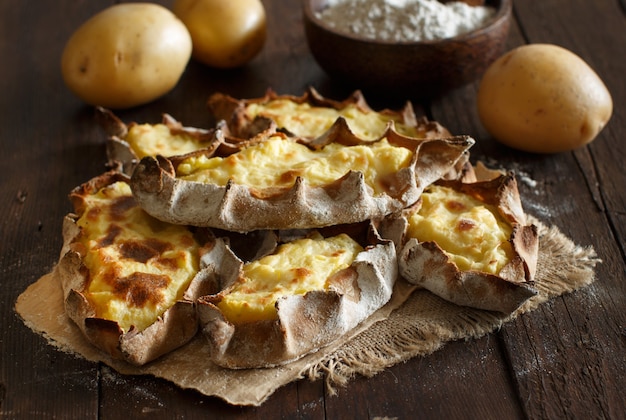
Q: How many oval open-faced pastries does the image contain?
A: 6